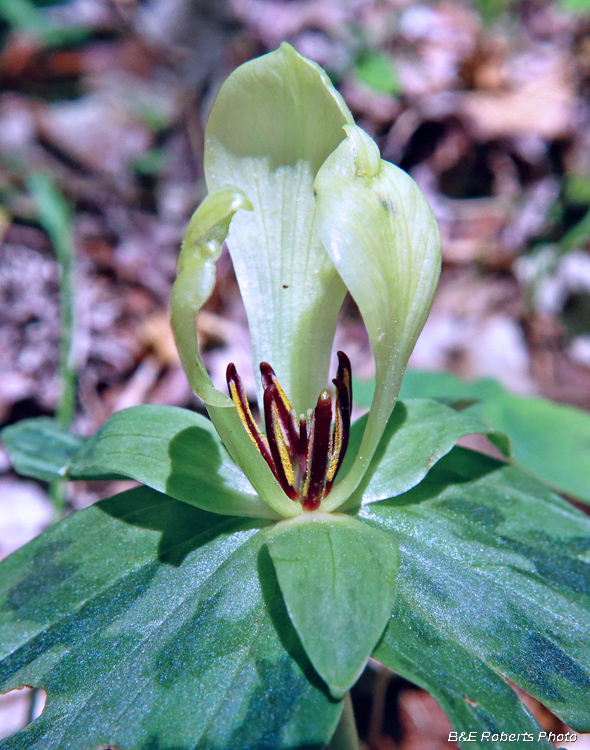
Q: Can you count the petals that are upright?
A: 3